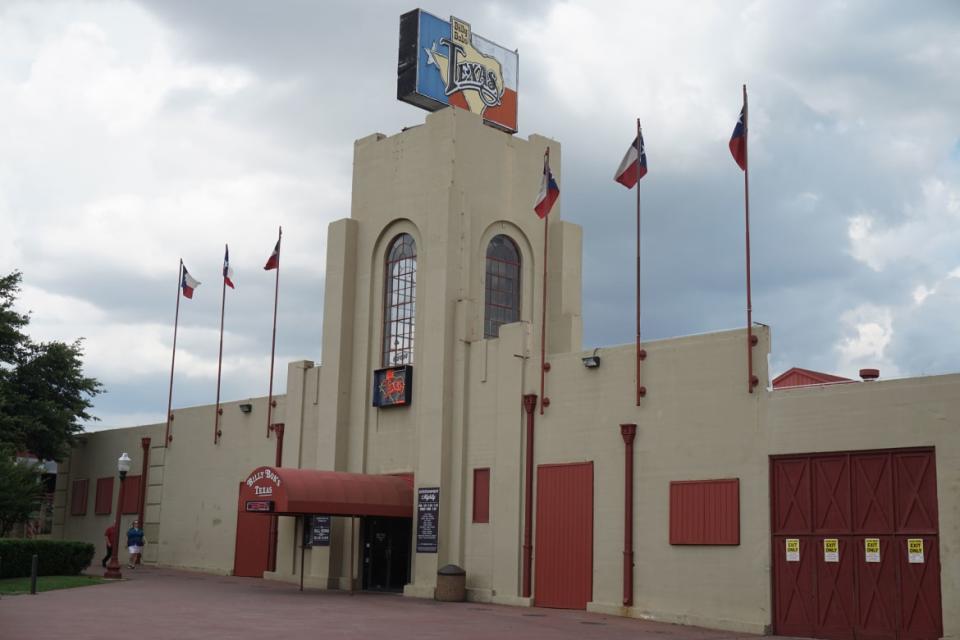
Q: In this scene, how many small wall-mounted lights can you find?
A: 2